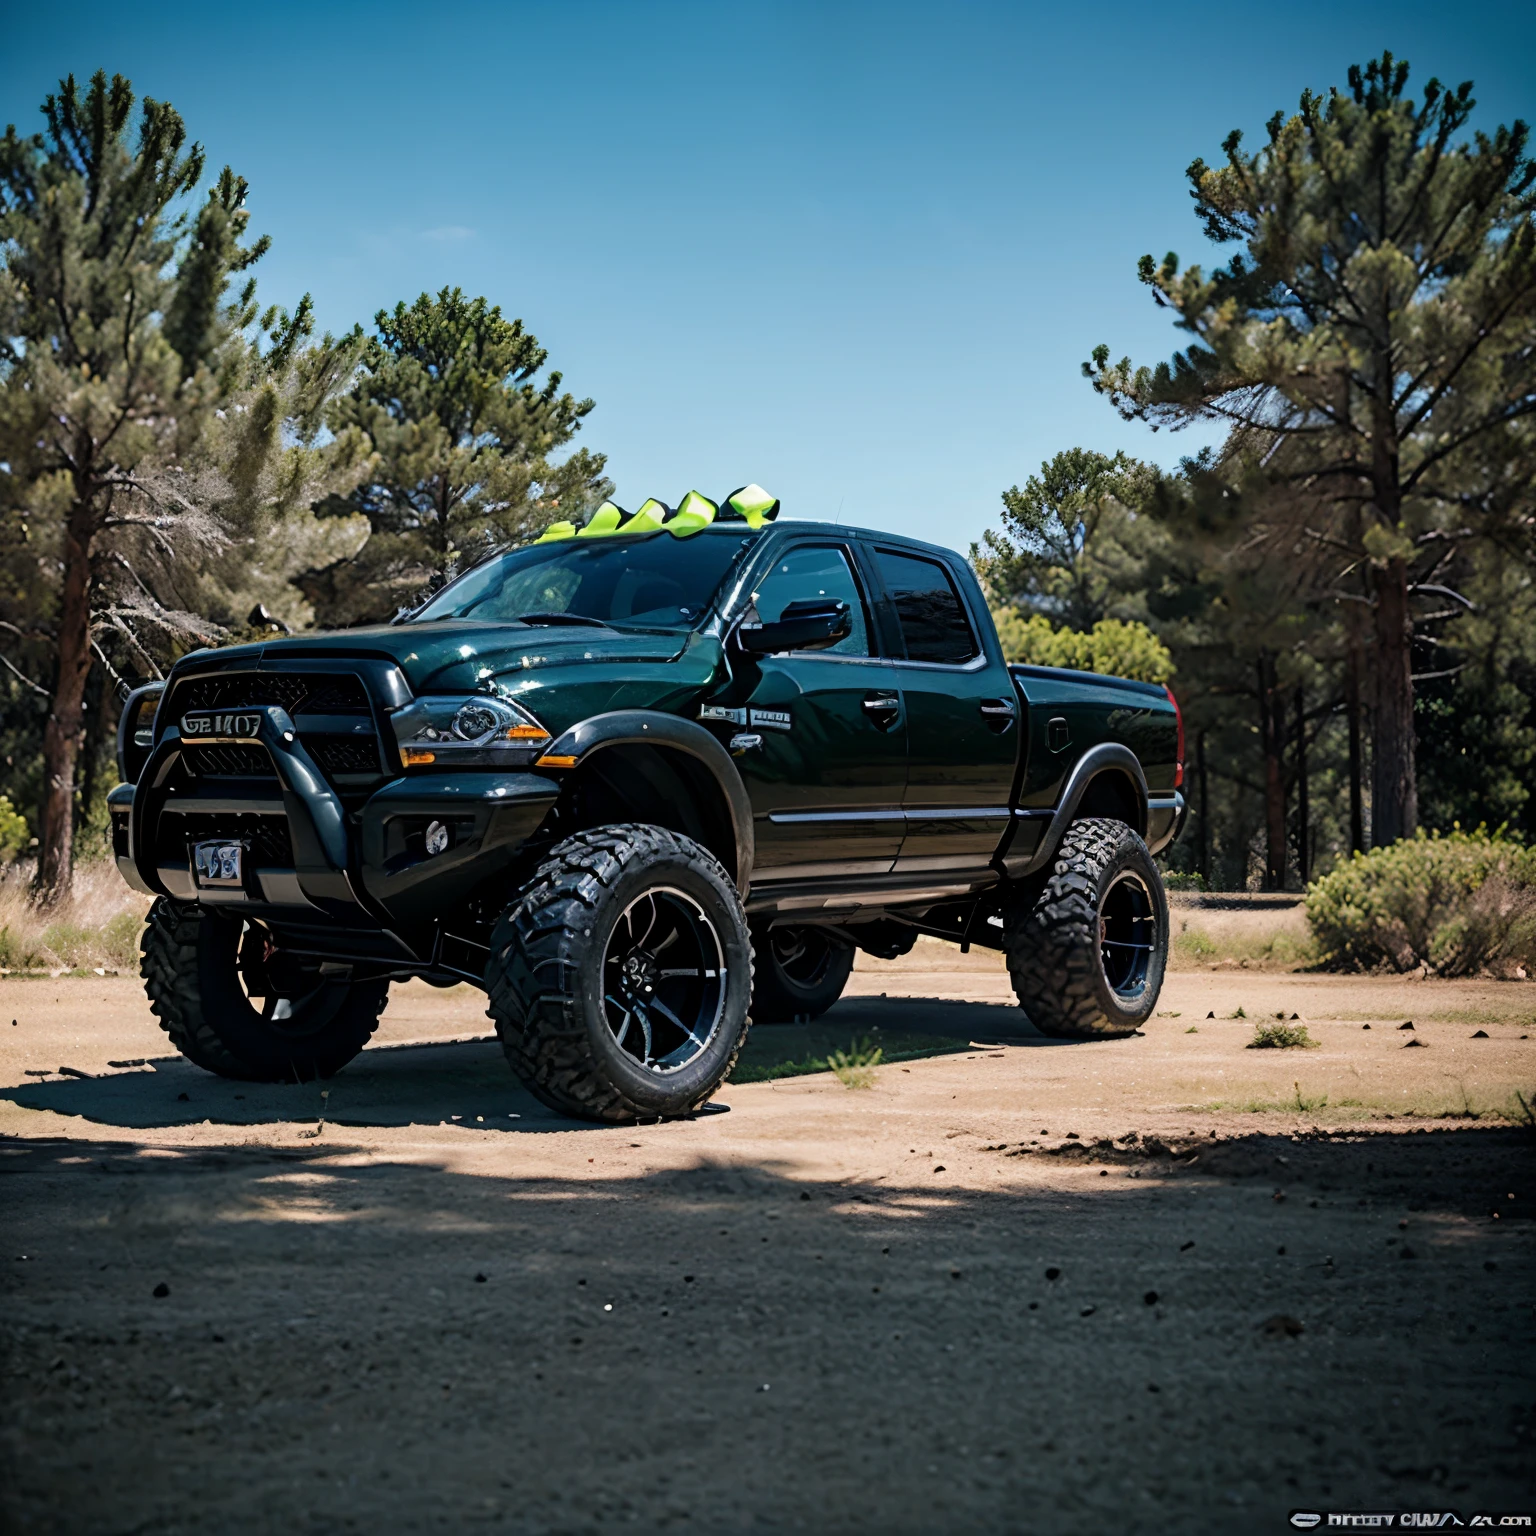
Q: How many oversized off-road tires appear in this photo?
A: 4